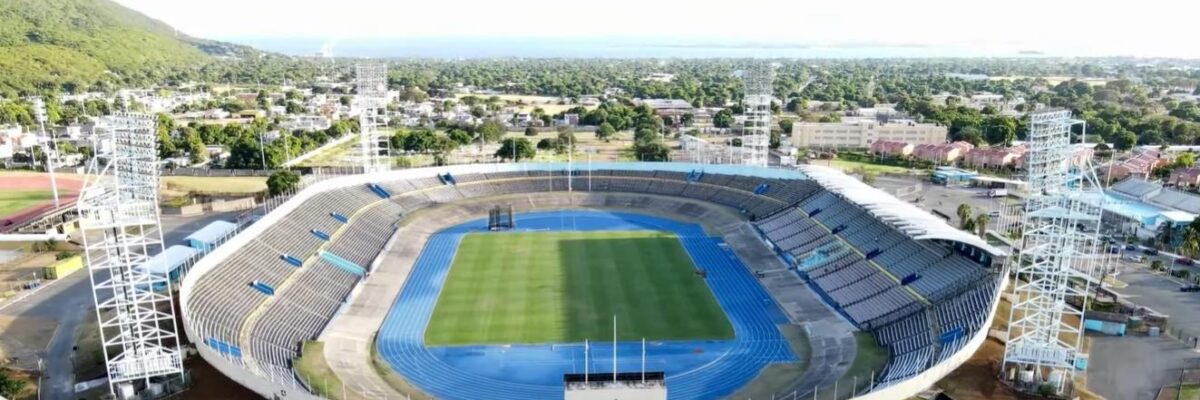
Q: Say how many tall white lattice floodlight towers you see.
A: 4